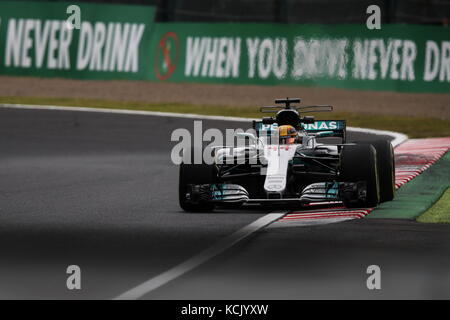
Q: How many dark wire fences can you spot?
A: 1